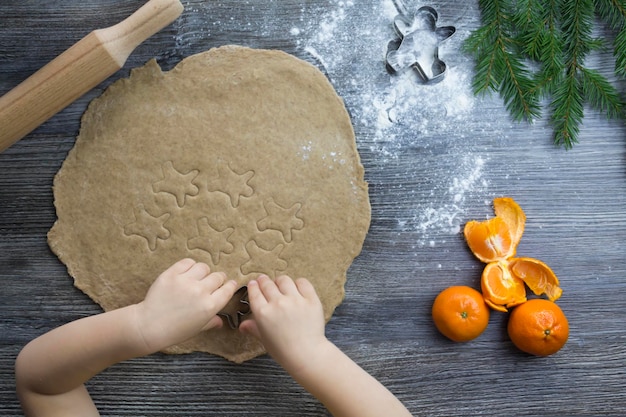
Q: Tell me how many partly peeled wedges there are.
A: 2